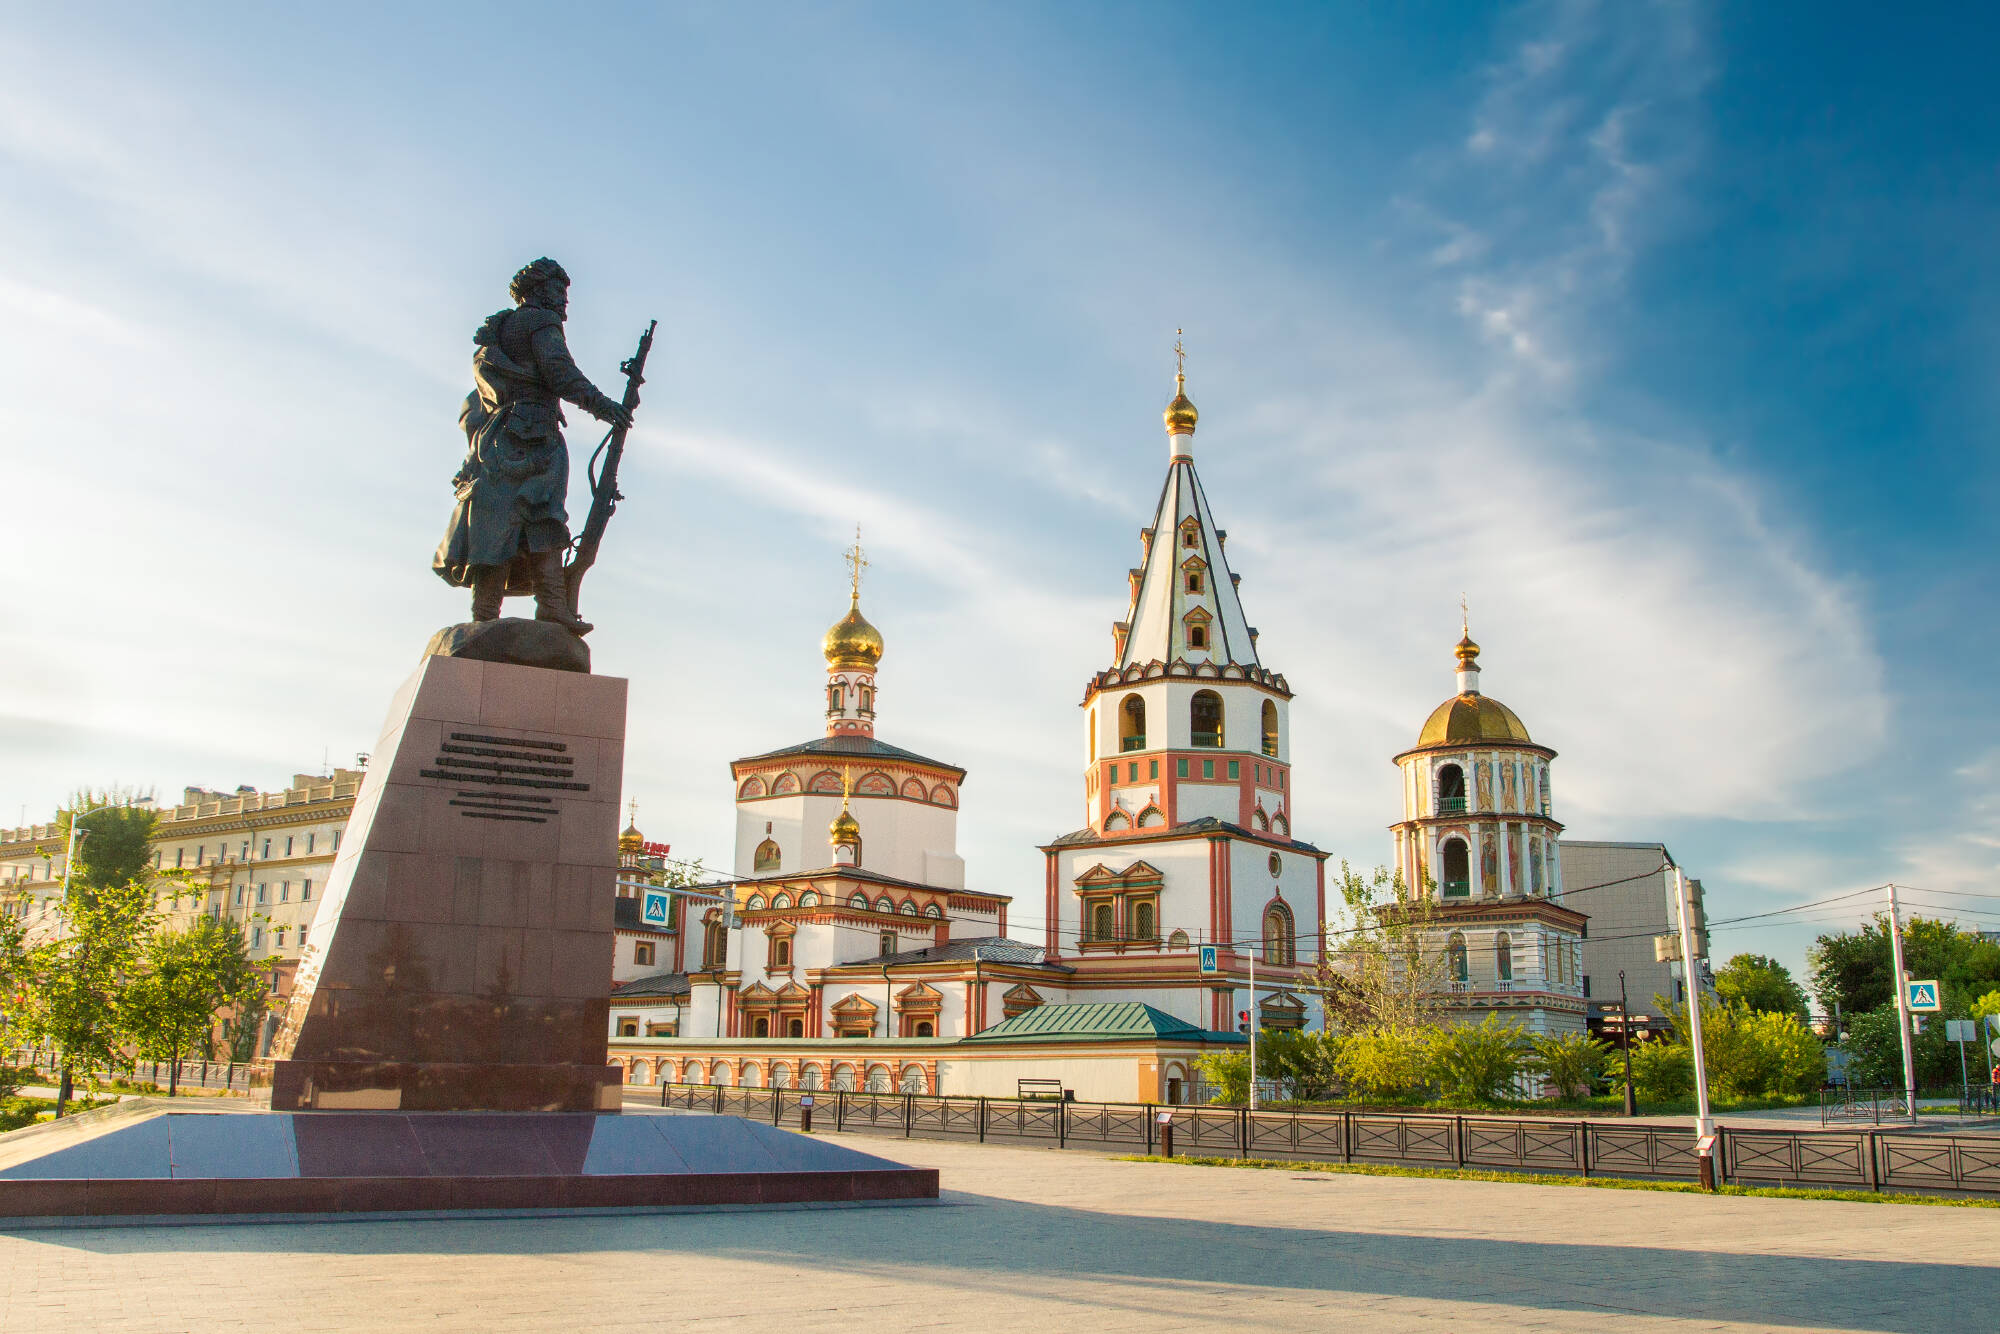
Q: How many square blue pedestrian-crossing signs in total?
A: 3